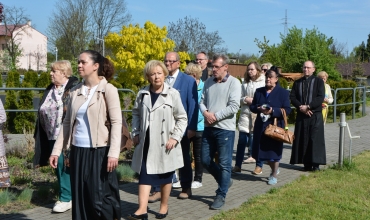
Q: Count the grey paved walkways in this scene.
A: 1